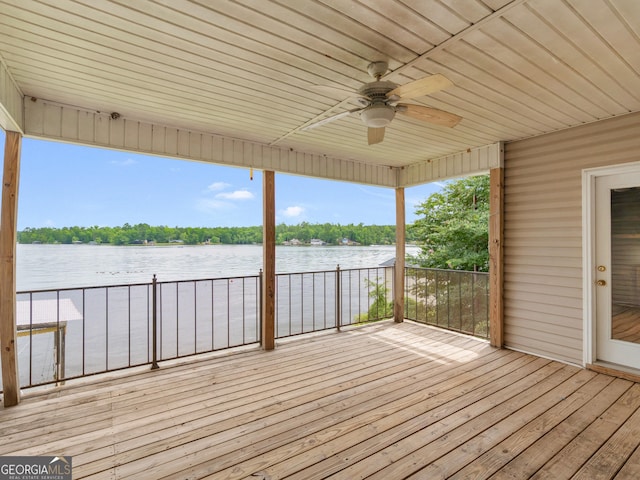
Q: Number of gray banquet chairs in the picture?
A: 0